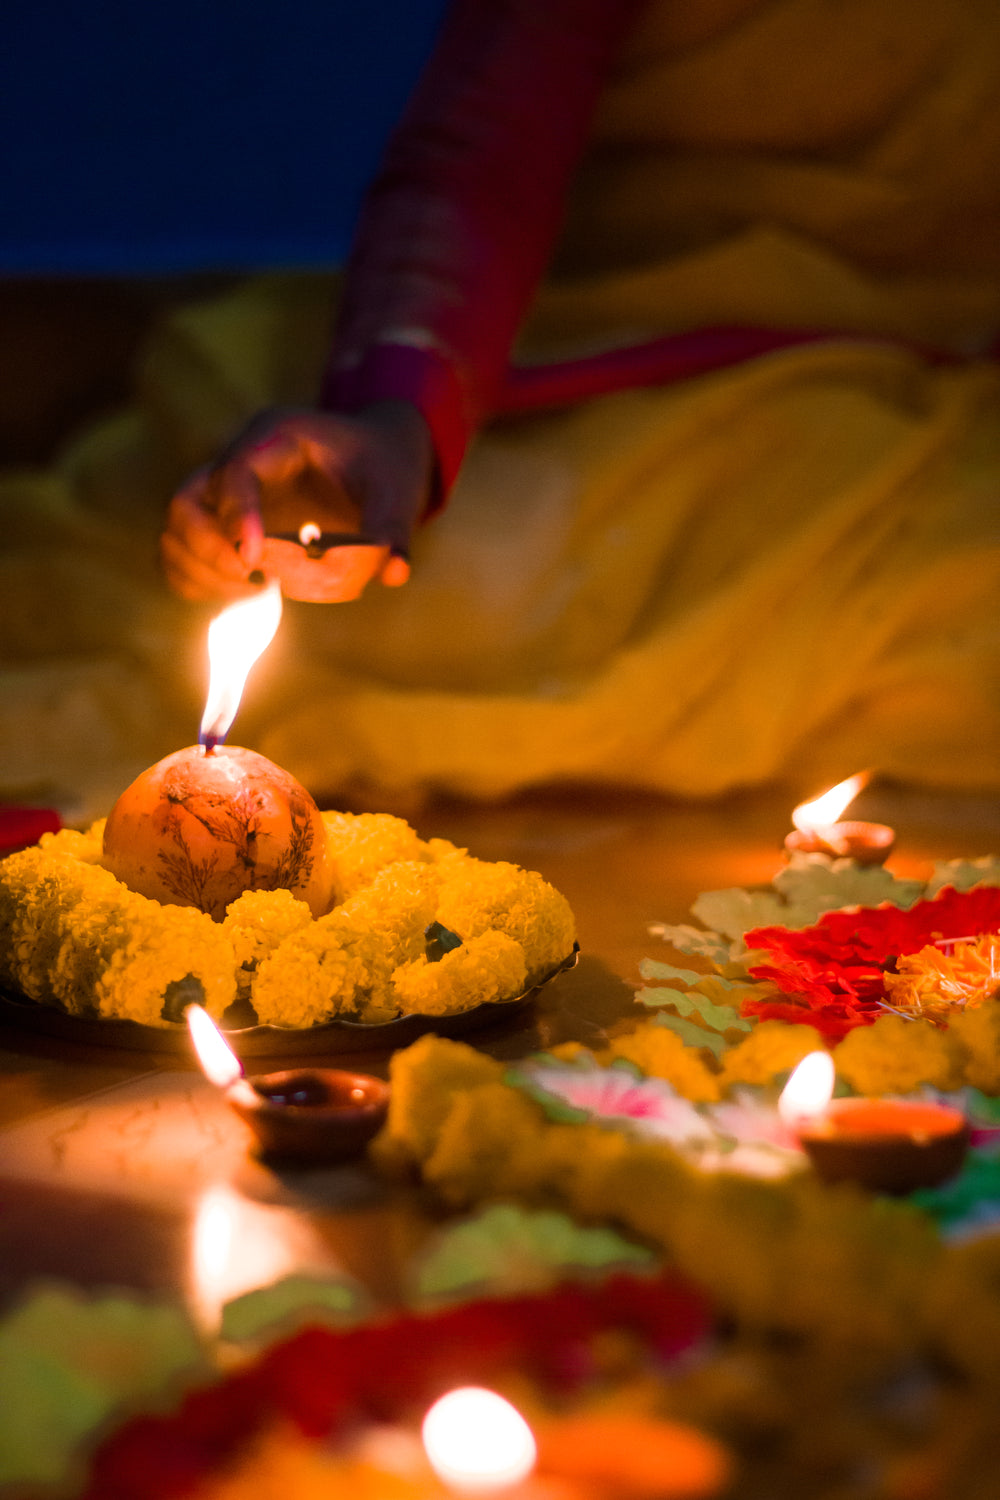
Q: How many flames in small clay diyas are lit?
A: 5